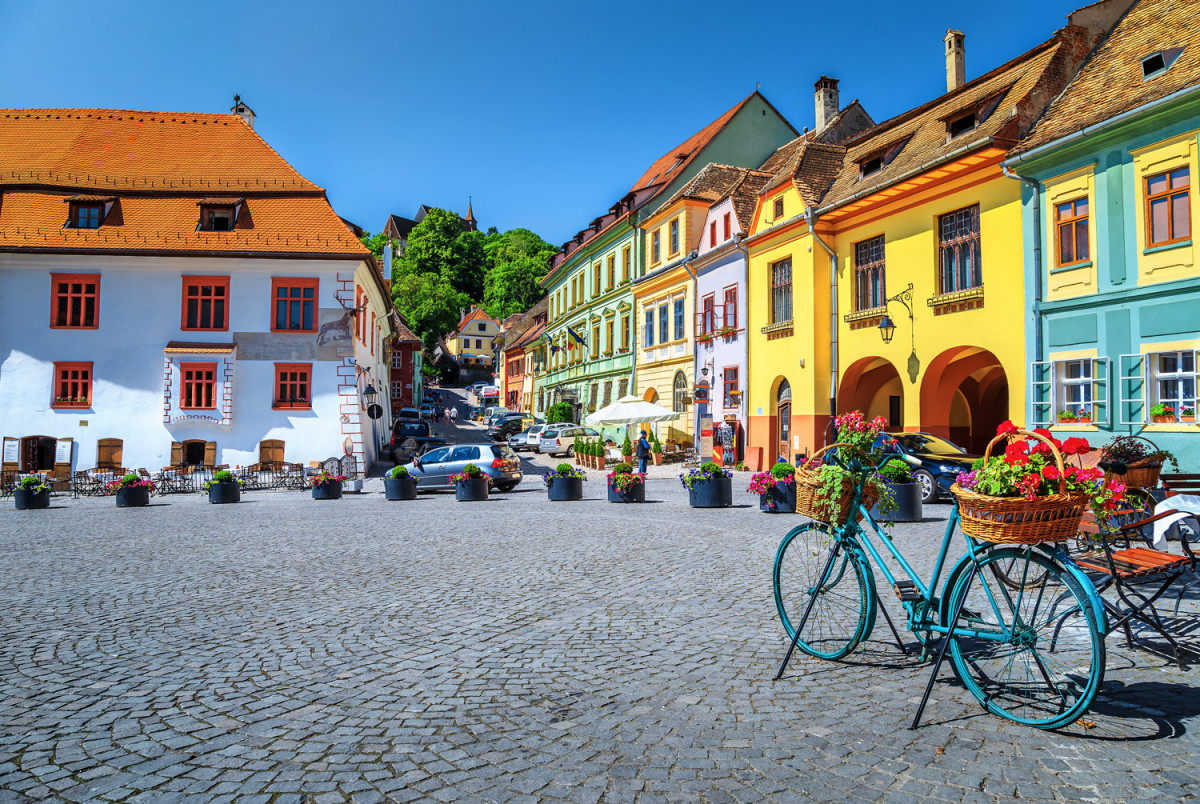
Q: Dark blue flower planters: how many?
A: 11